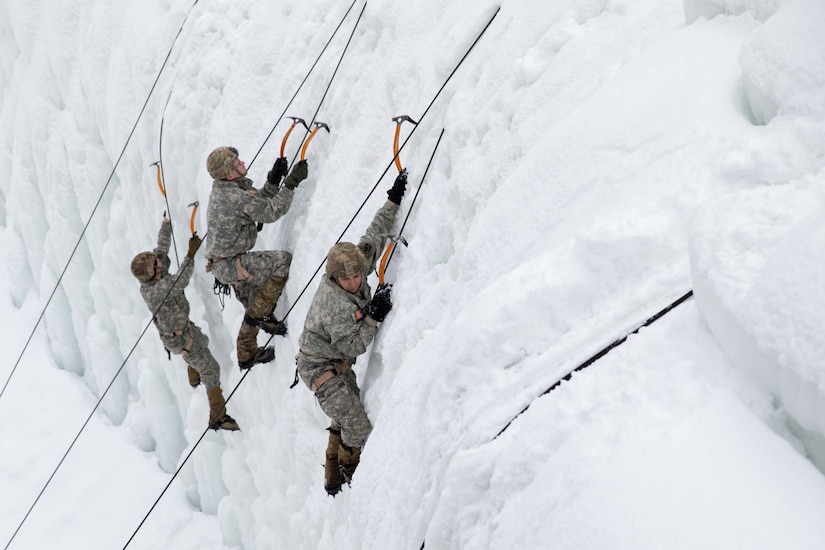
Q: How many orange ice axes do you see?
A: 6